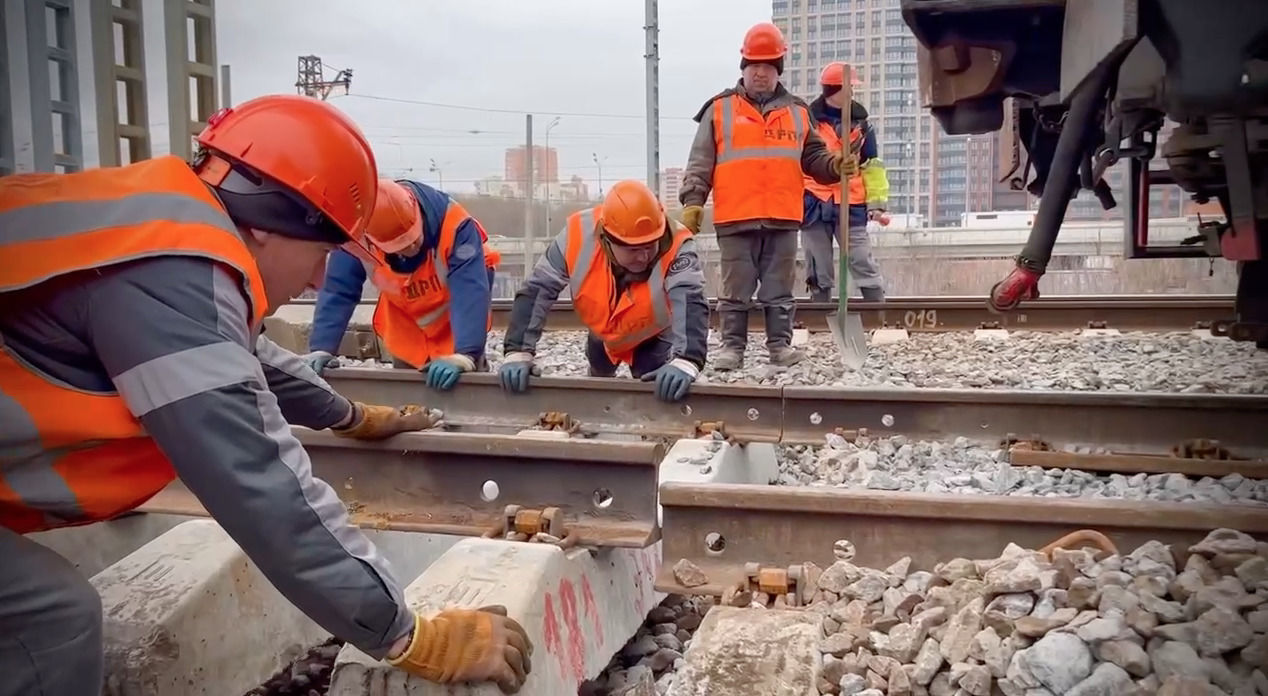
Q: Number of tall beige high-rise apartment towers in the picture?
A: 1